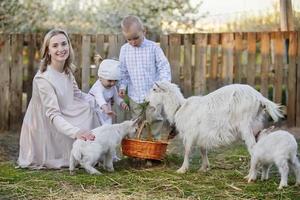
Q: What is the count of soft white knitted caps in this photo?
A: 1